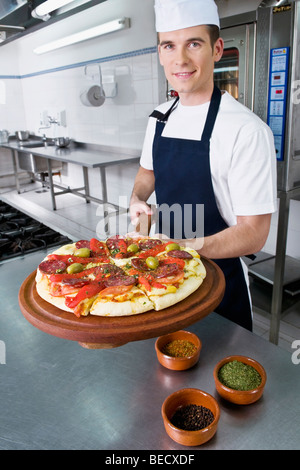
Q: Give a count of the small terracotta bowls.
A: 3